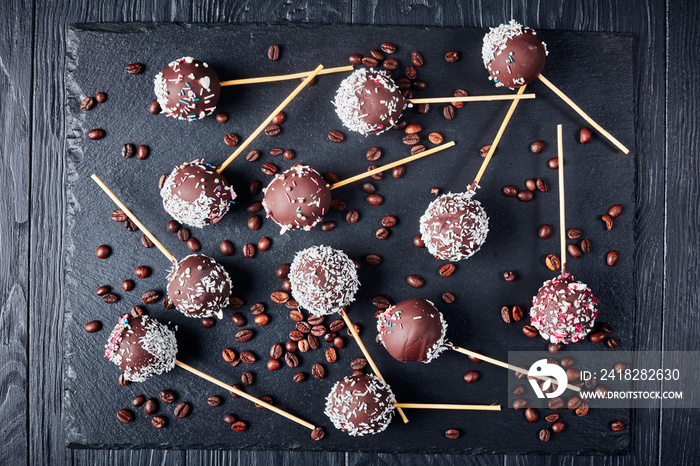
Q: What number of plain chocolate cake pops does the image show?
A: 0